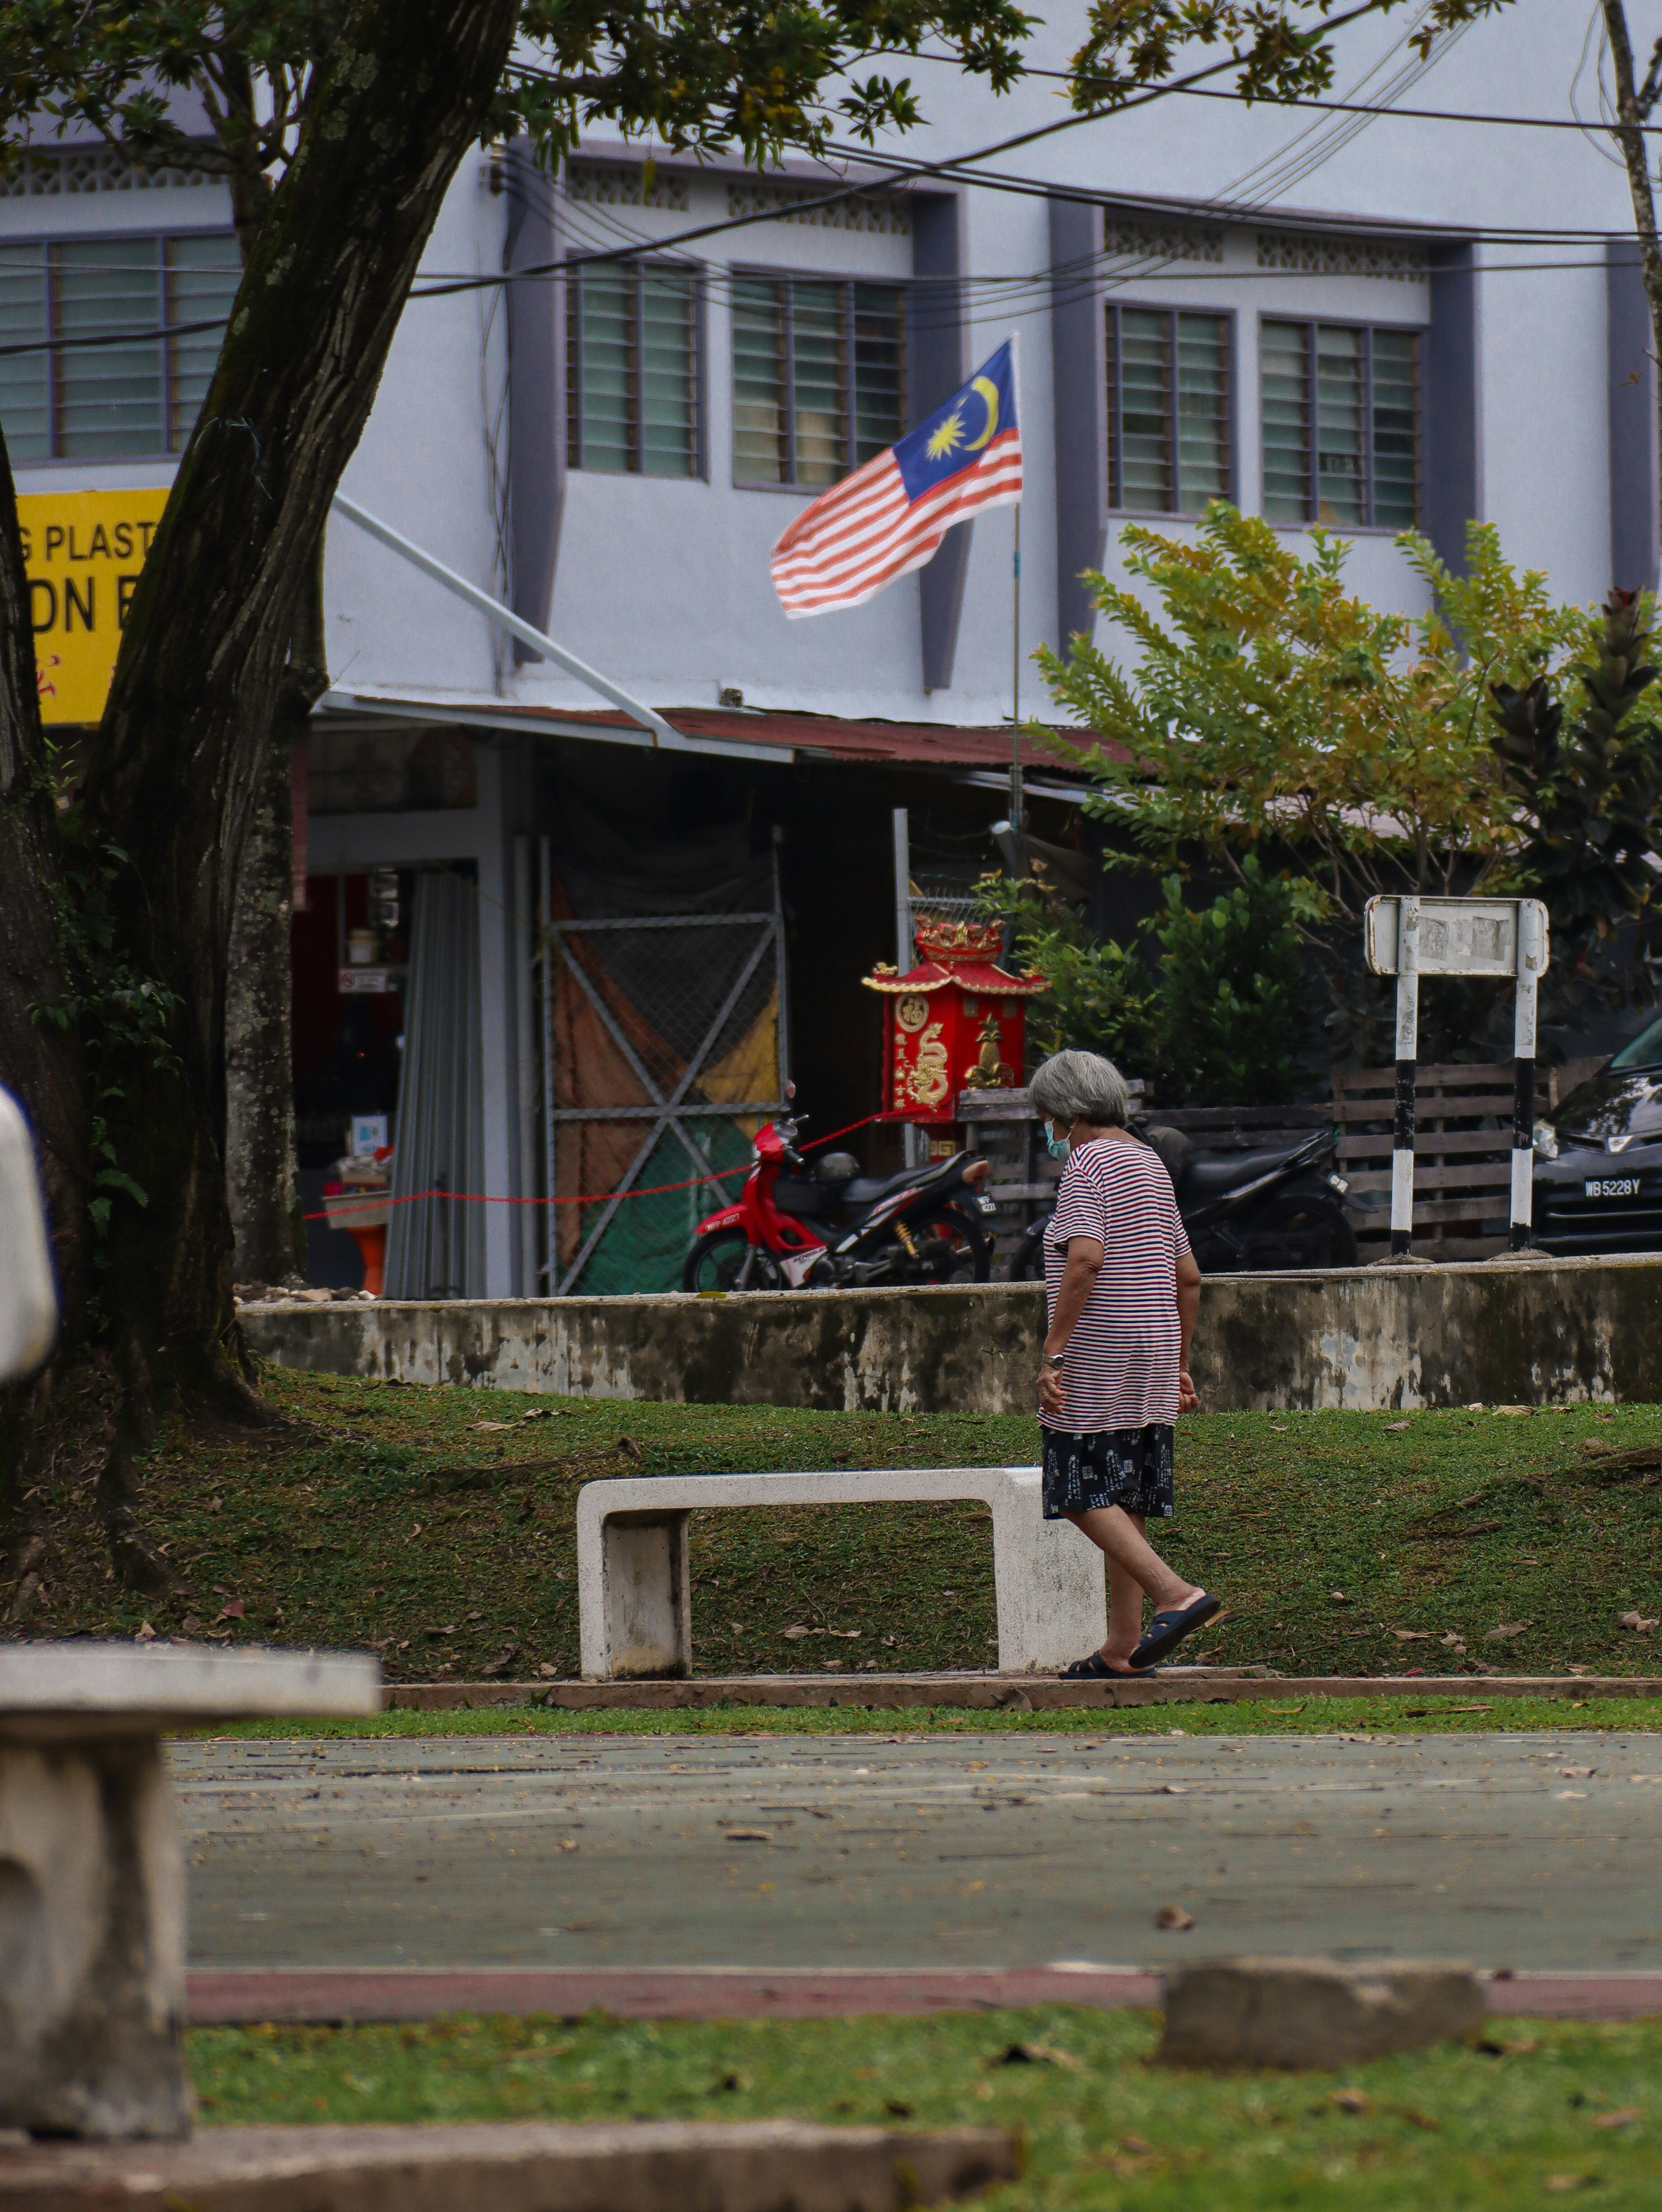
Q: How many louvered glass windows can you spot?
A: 5